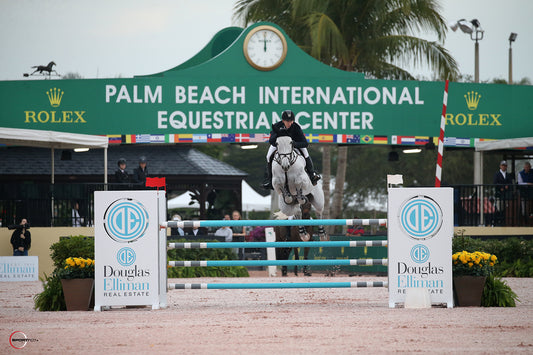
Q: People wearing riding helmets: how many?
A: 3